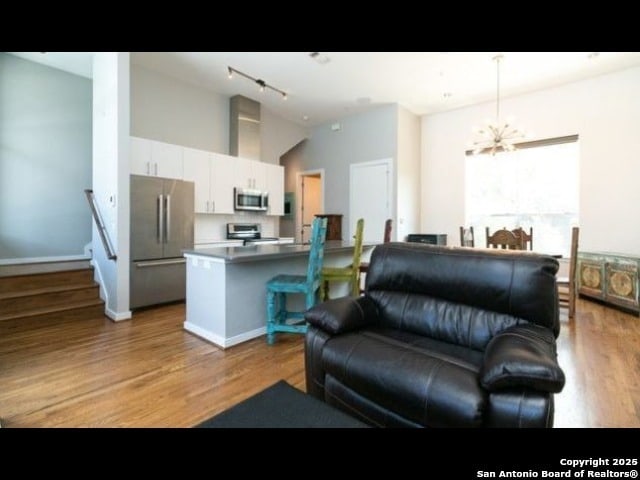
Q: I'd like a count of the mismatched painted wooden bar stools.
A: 3